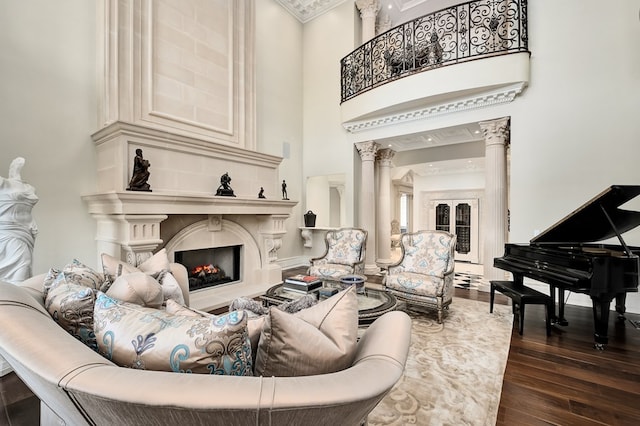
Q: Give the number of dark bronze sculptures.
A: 4